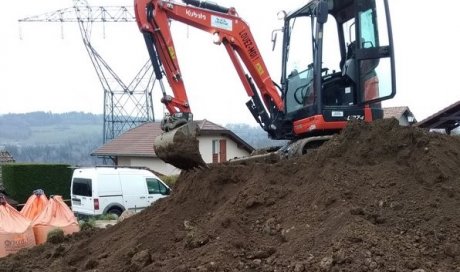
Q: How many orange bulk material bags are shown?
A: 3